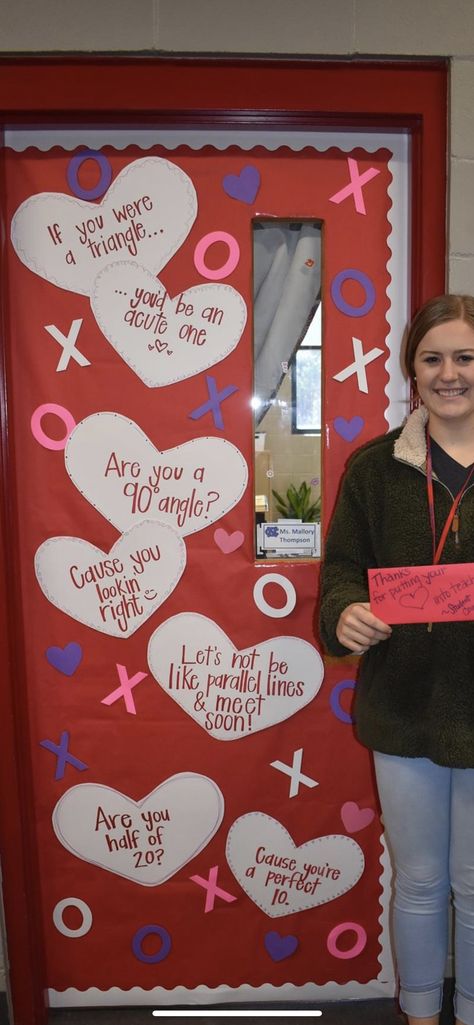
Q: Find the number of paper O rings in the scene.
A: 9